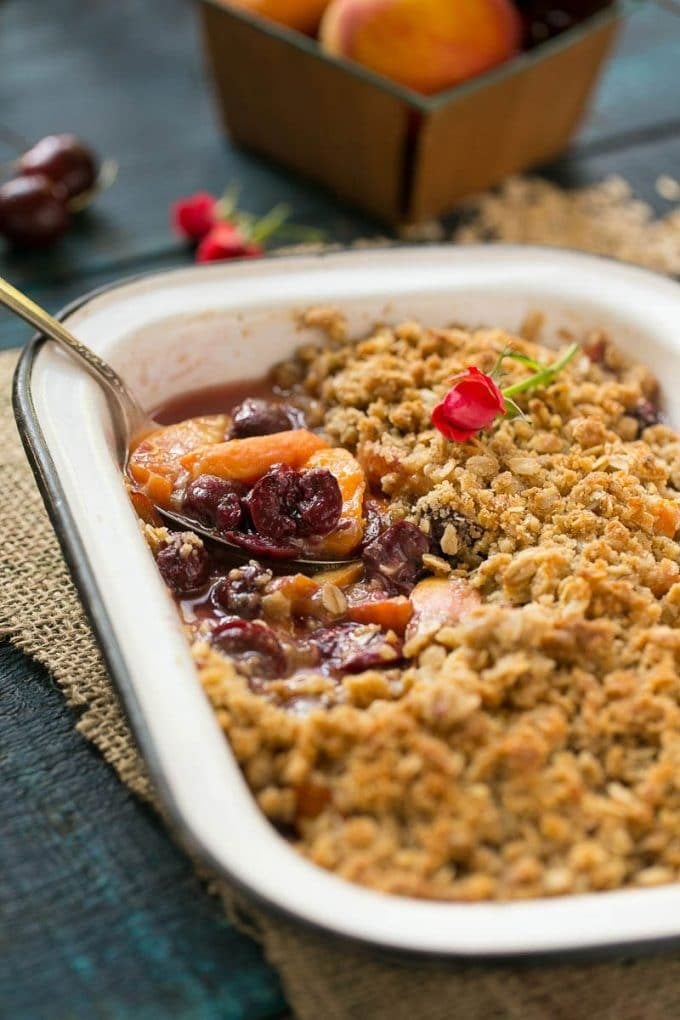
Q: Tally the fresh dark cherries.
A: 2